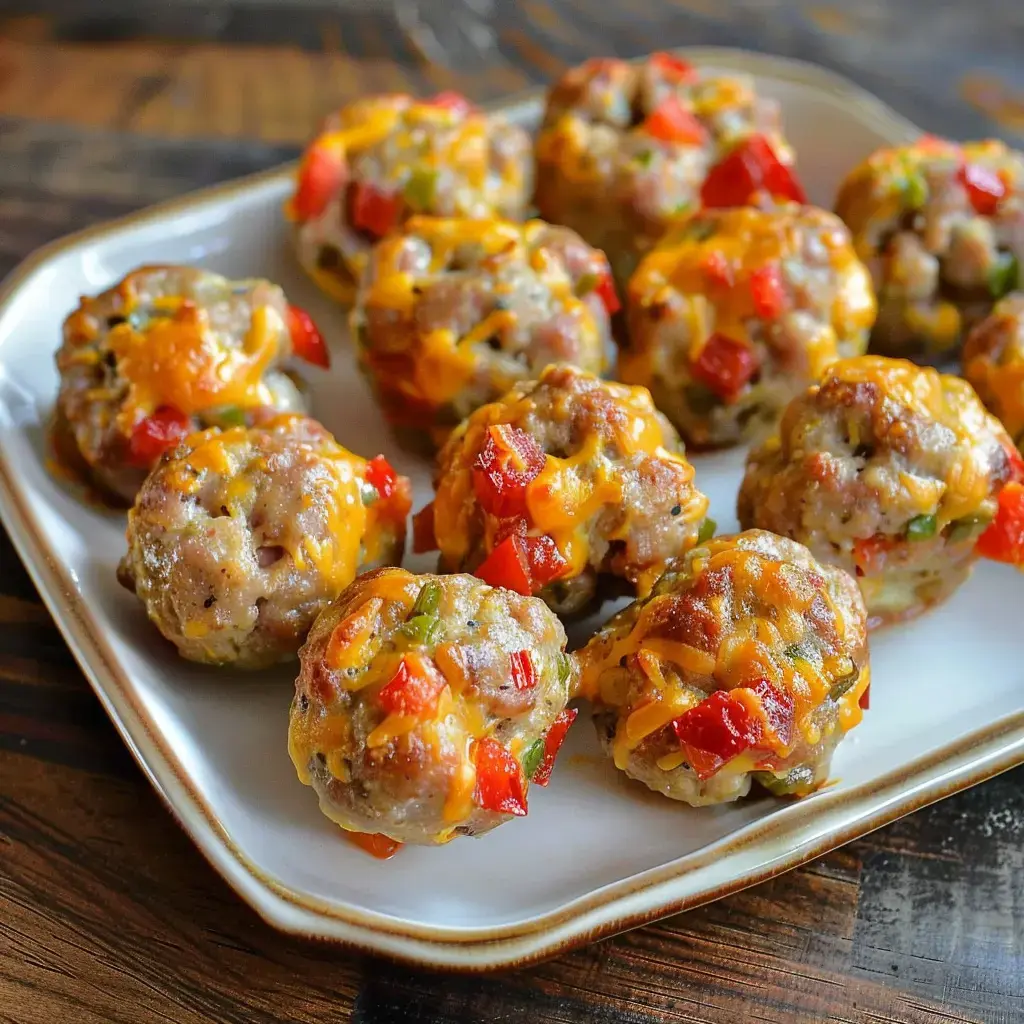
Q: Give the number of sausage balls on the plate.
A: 12